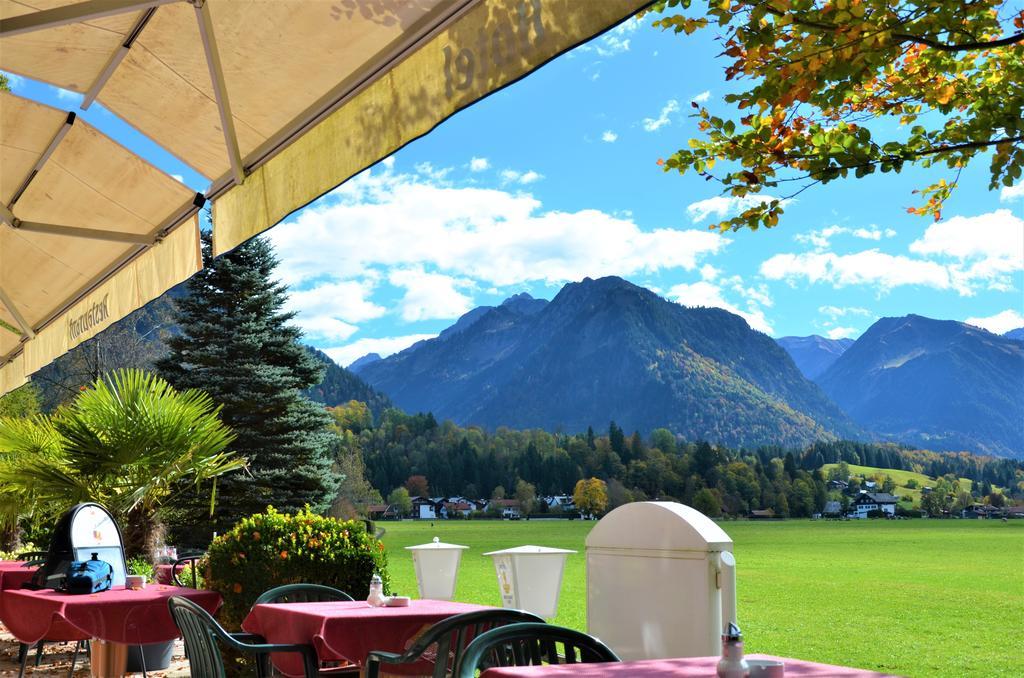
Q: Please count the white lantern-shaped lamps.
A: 2